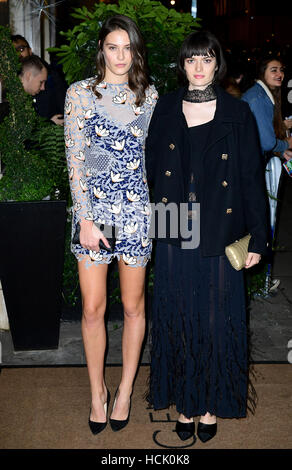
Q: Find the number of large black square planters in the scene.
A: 1